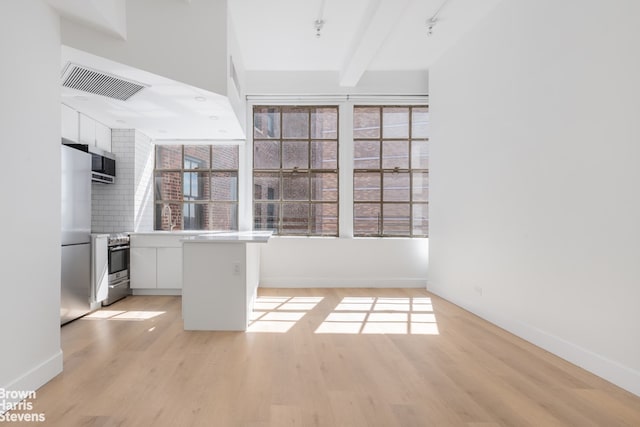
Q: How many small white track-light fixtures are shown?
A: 2